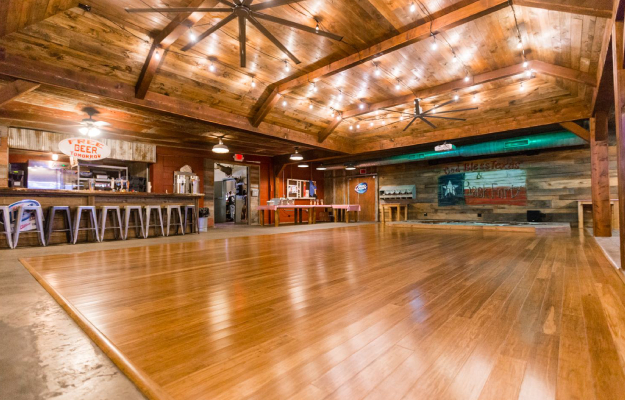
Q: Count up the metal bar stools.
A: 9